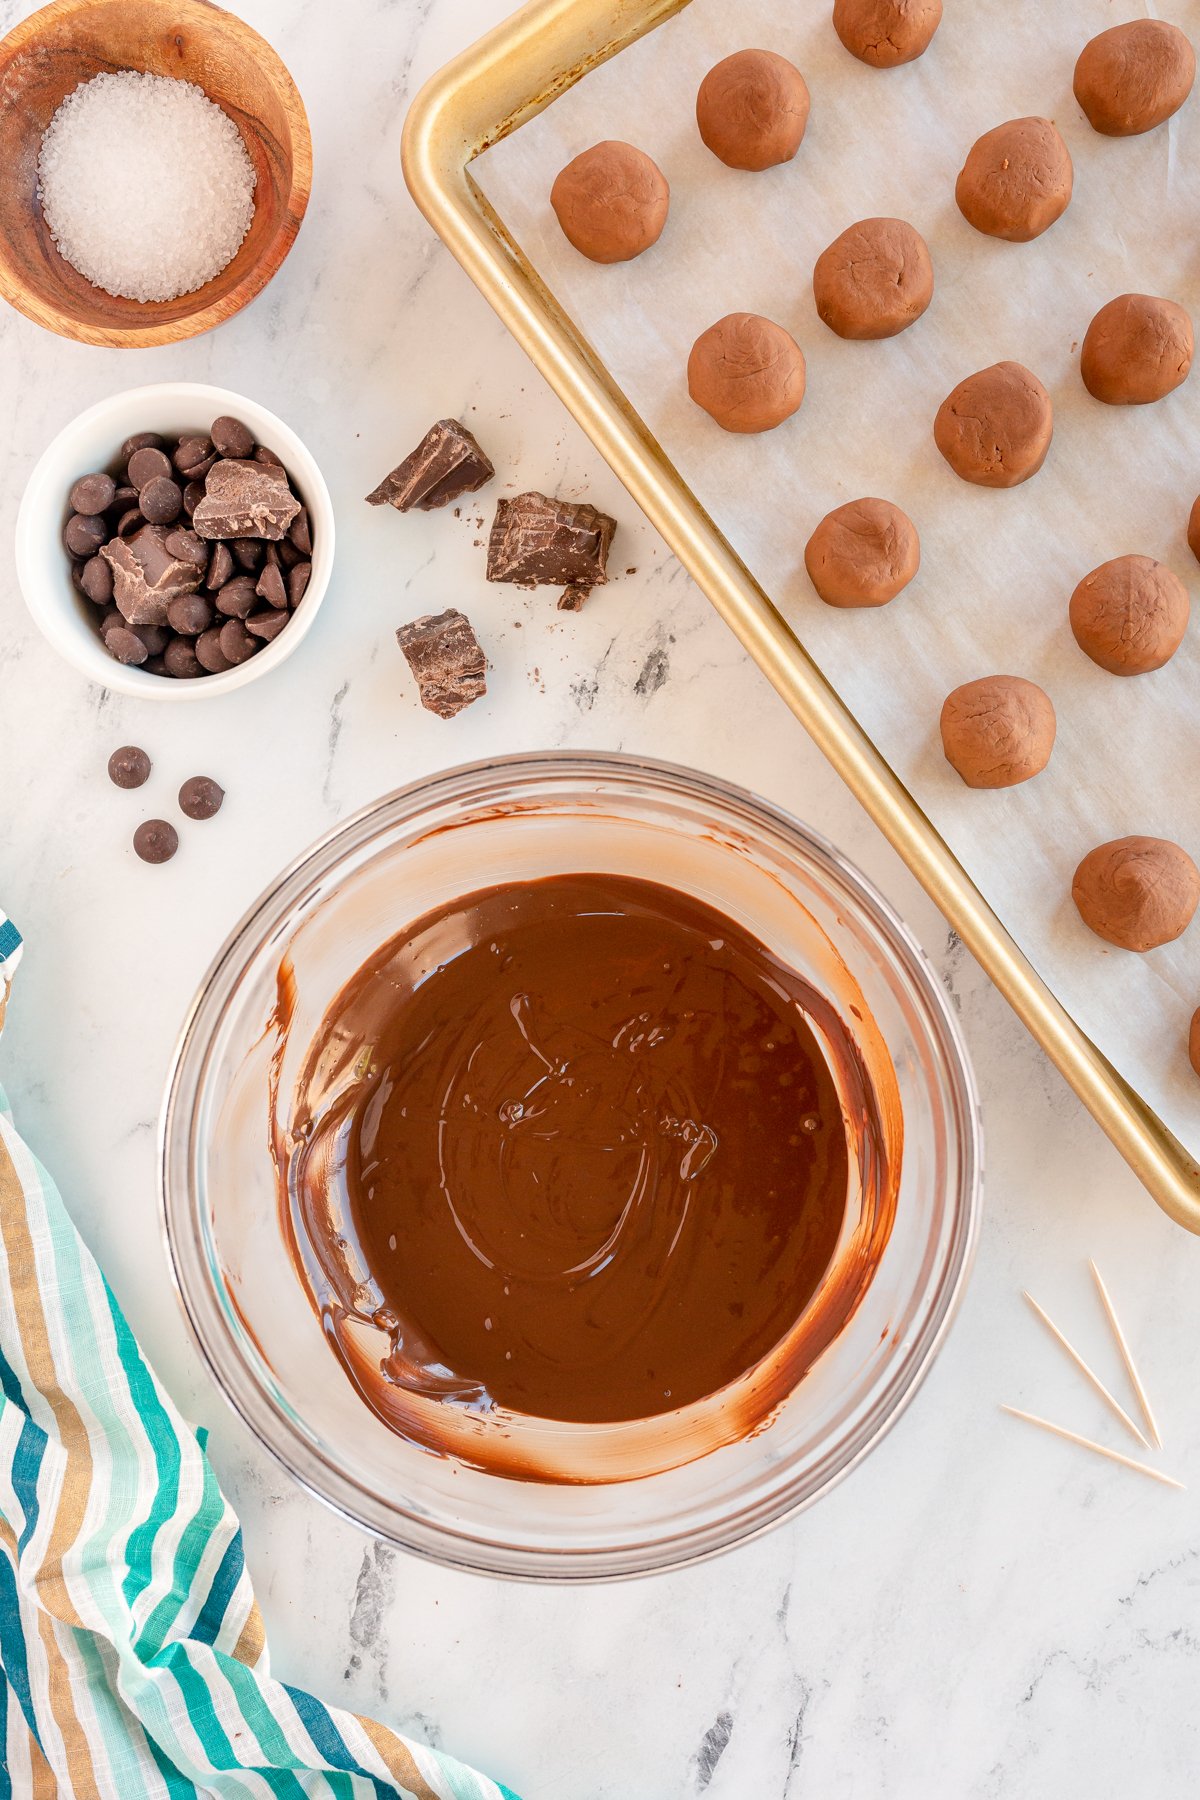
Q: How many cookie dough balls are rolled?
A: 15